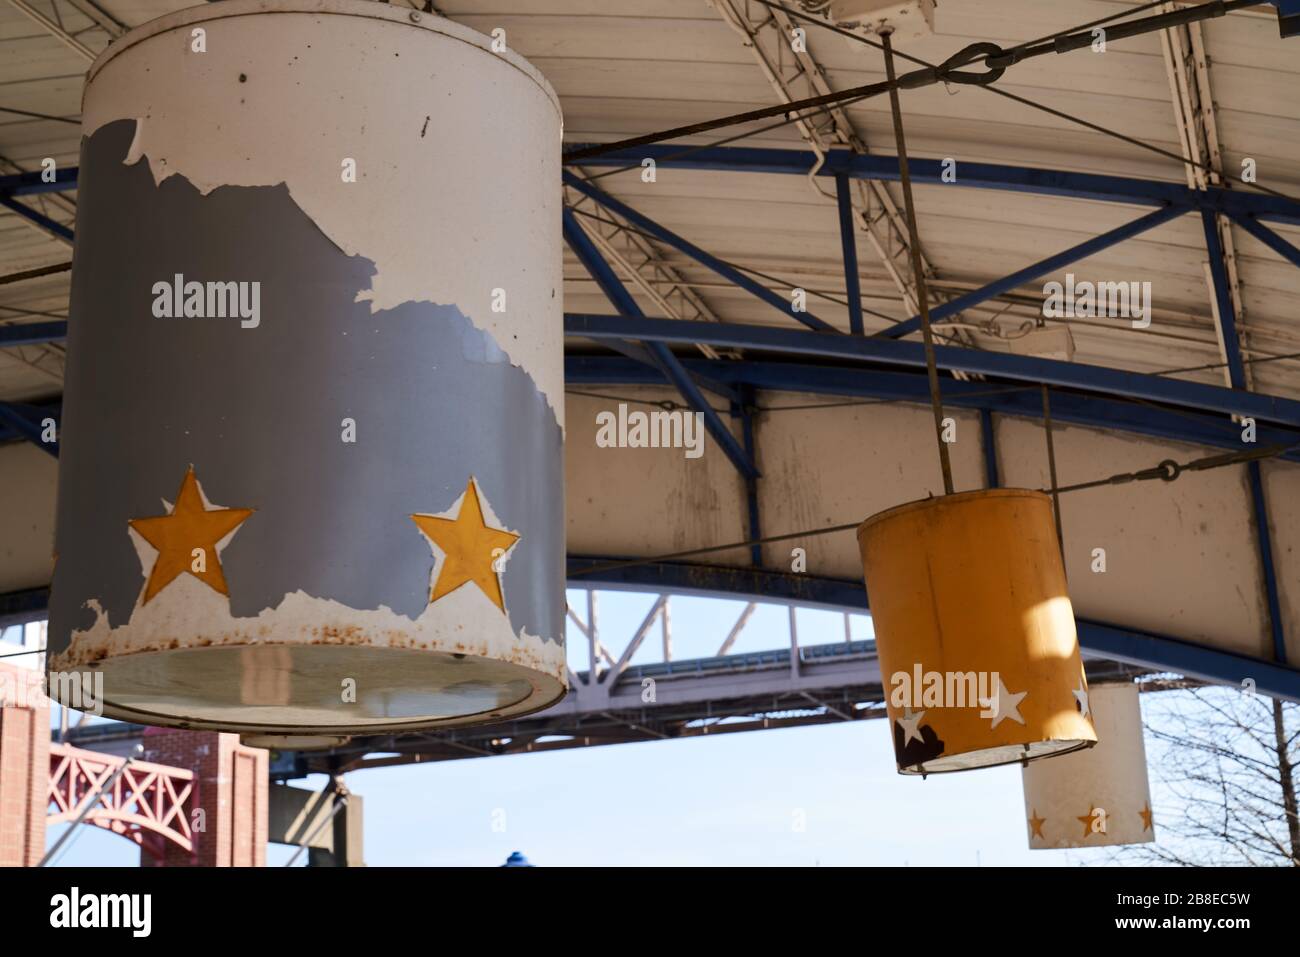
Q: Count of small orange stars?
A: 3